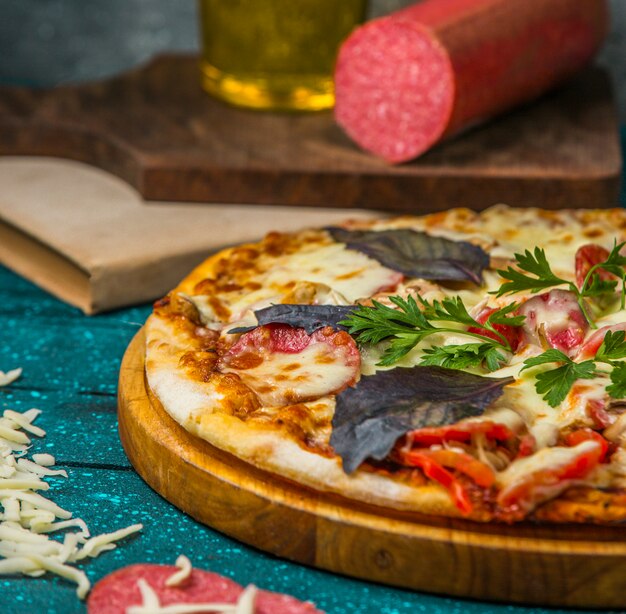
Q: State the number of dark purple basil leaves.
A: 3